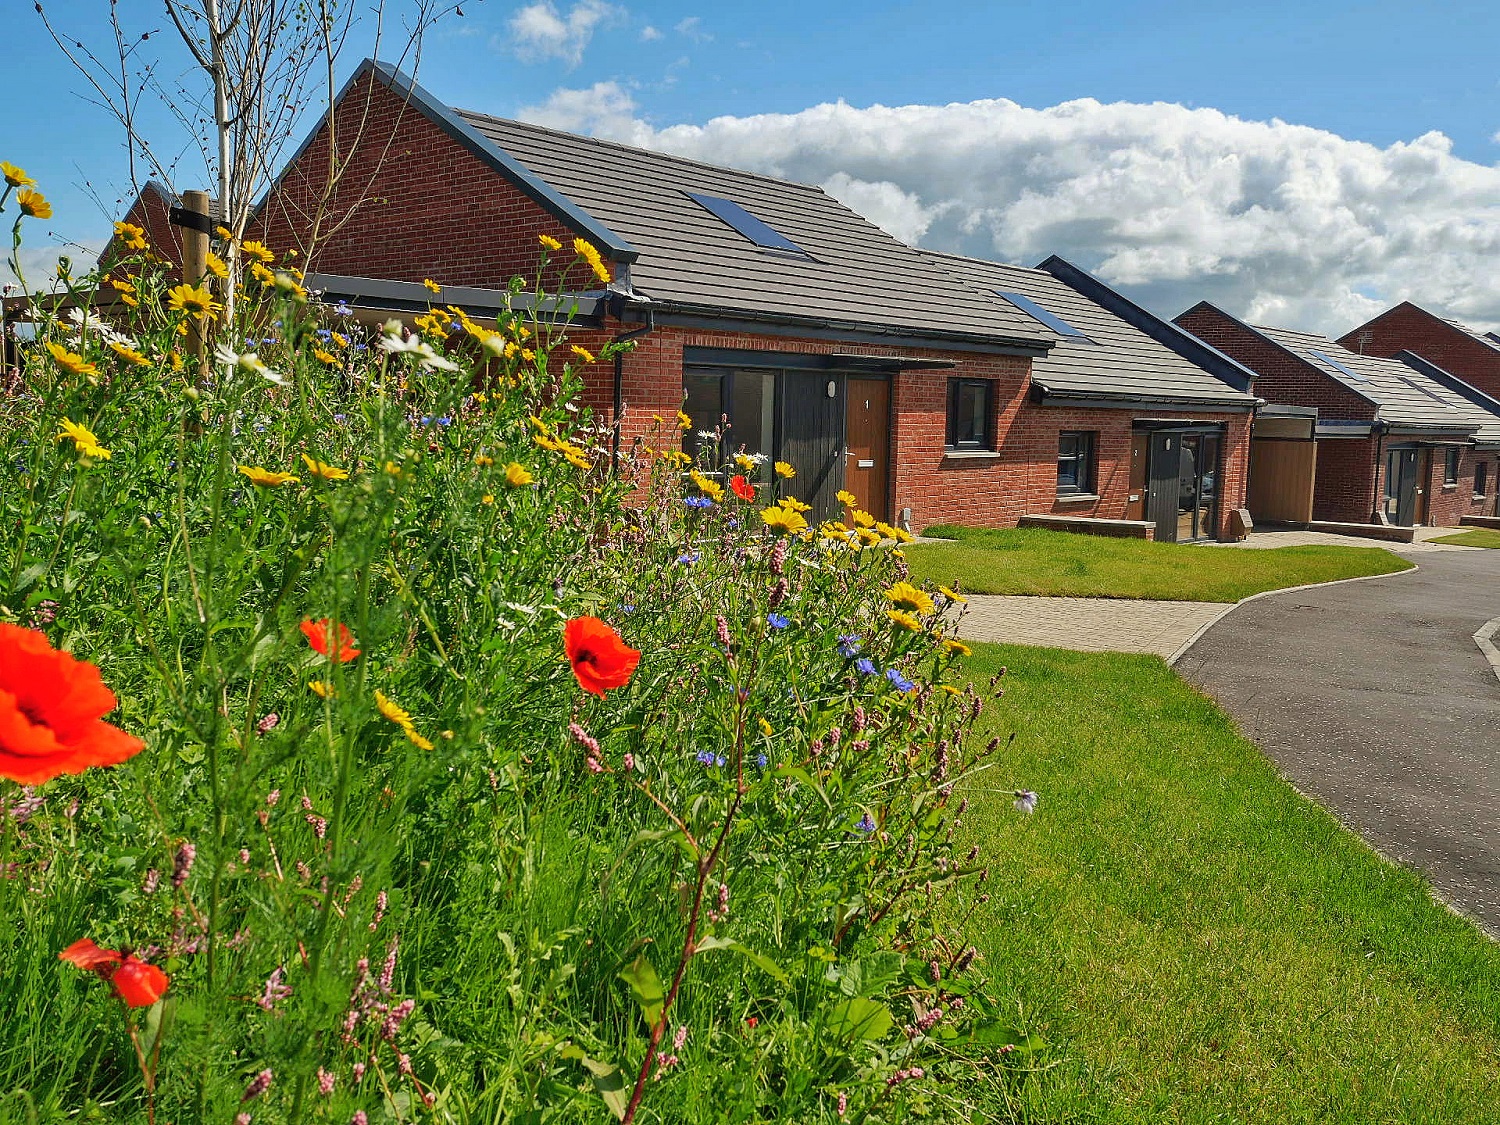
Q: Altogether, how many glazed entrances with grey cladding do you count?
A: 3